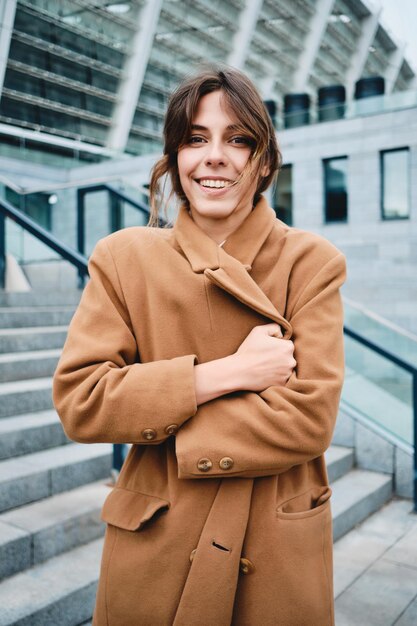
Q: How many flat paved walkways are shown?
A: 1